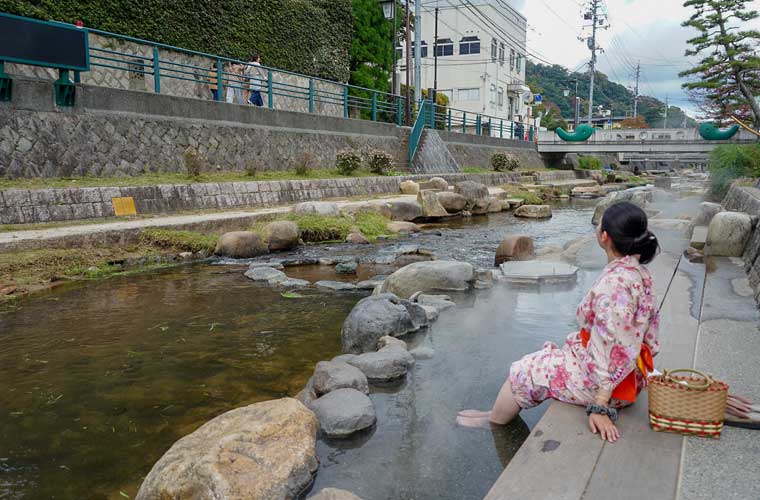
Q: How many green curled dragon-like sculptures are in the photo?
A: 2